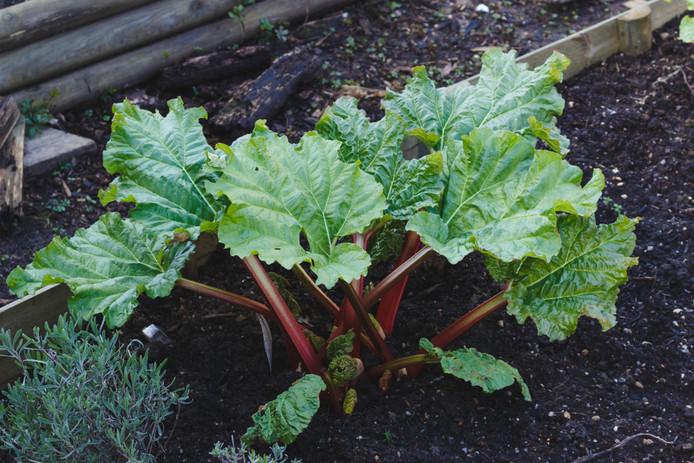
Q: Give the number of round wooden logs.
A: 3